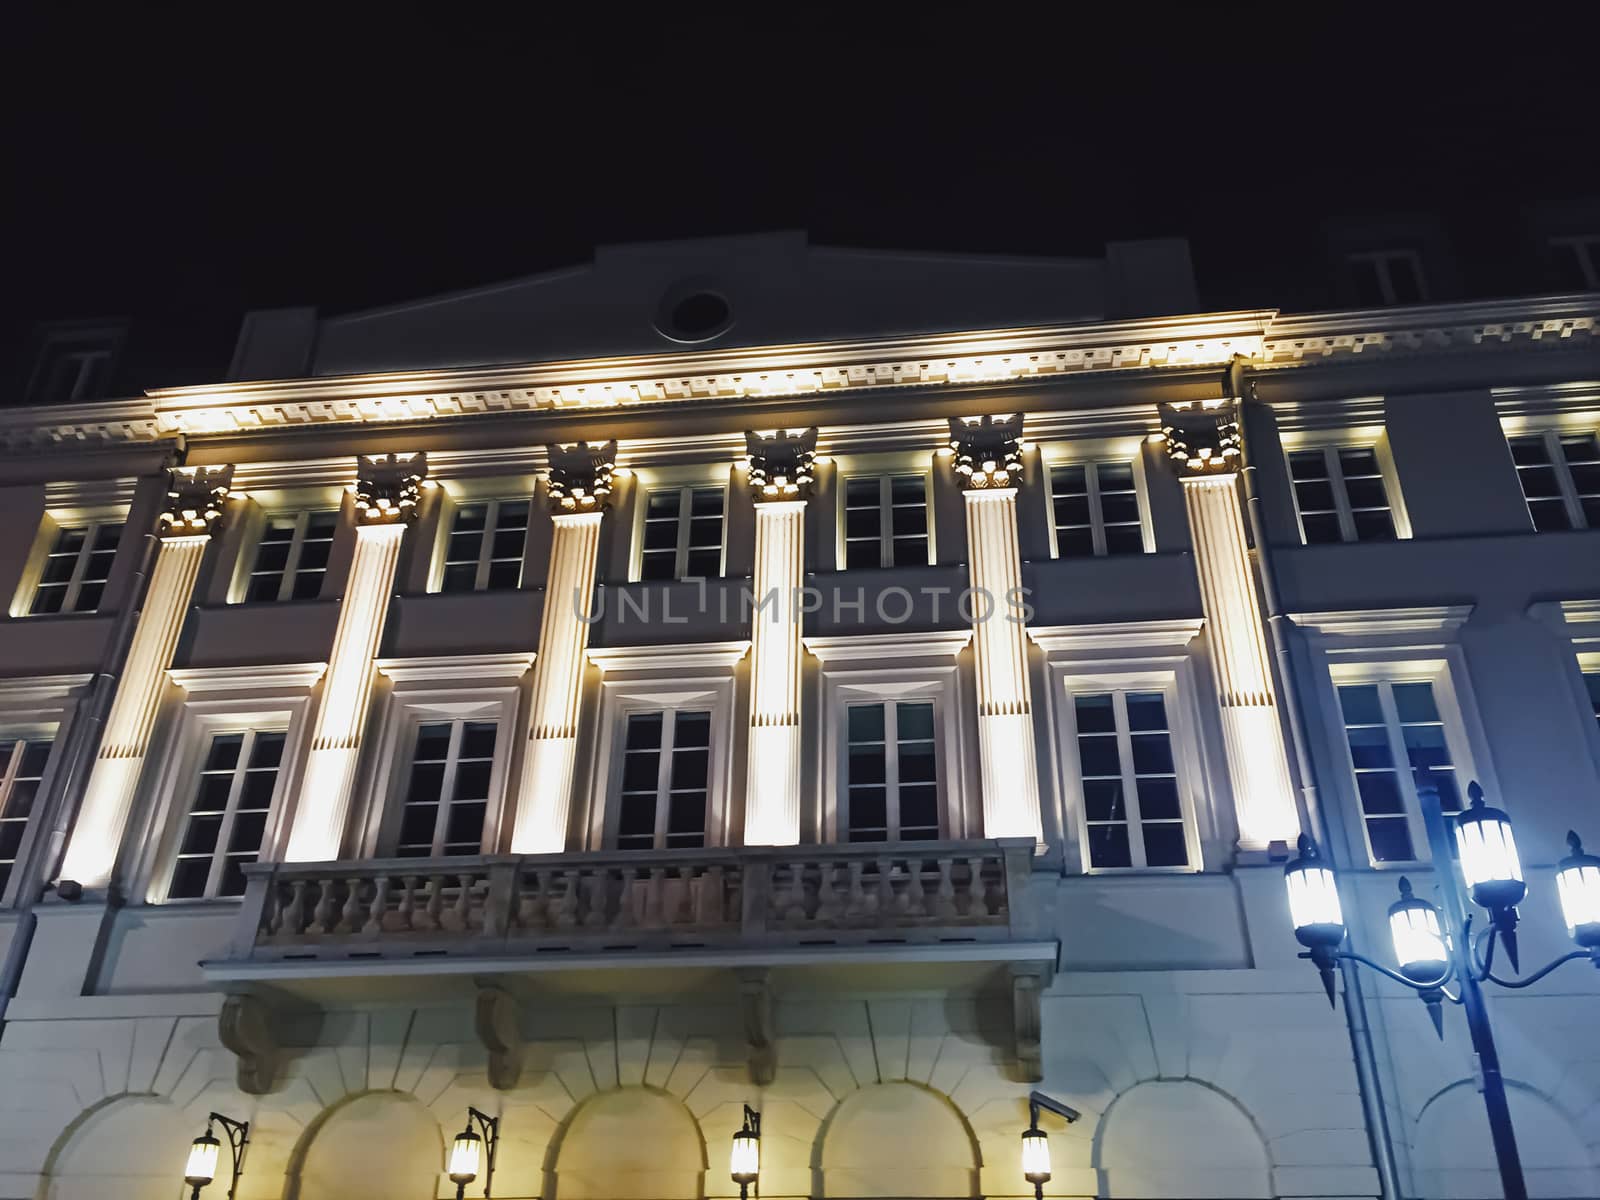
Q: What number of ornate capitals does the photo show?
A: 6